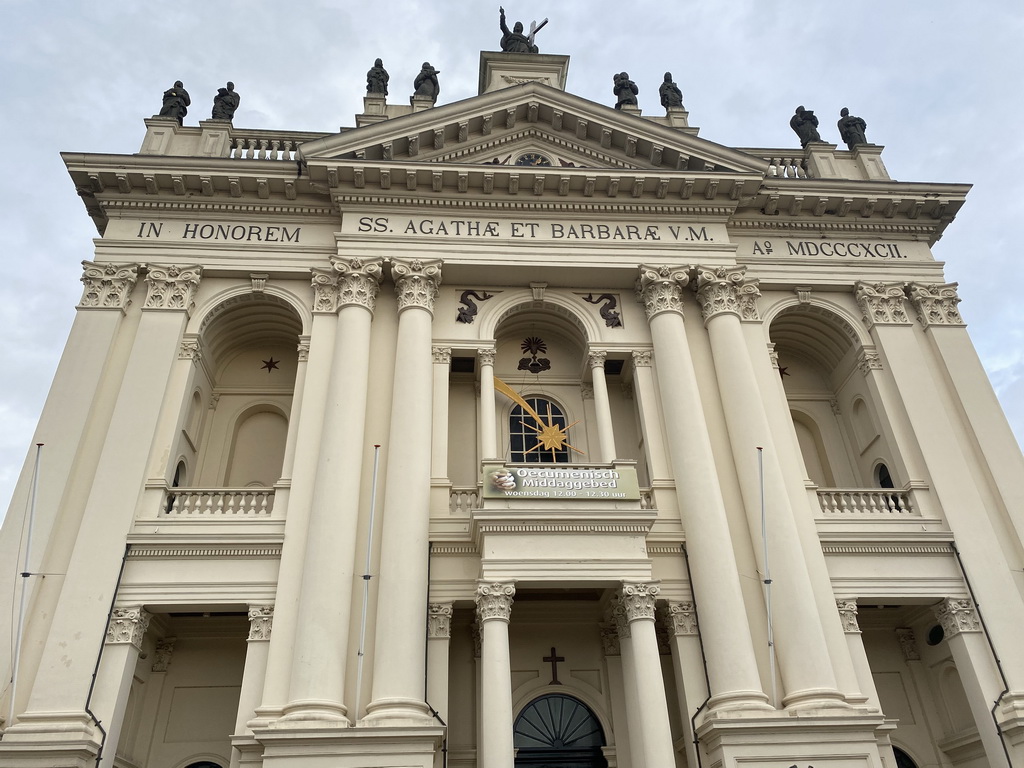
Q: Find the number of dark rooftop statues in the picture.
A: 9